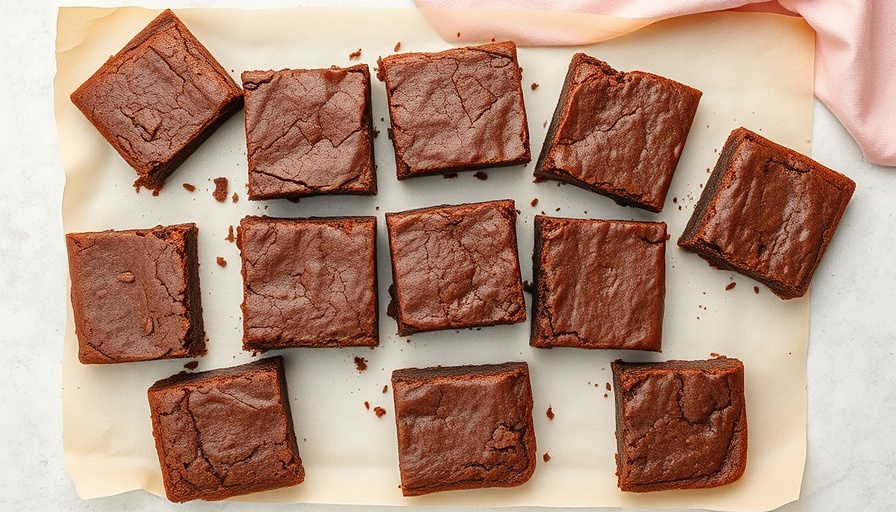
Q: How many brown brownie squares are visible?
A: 12